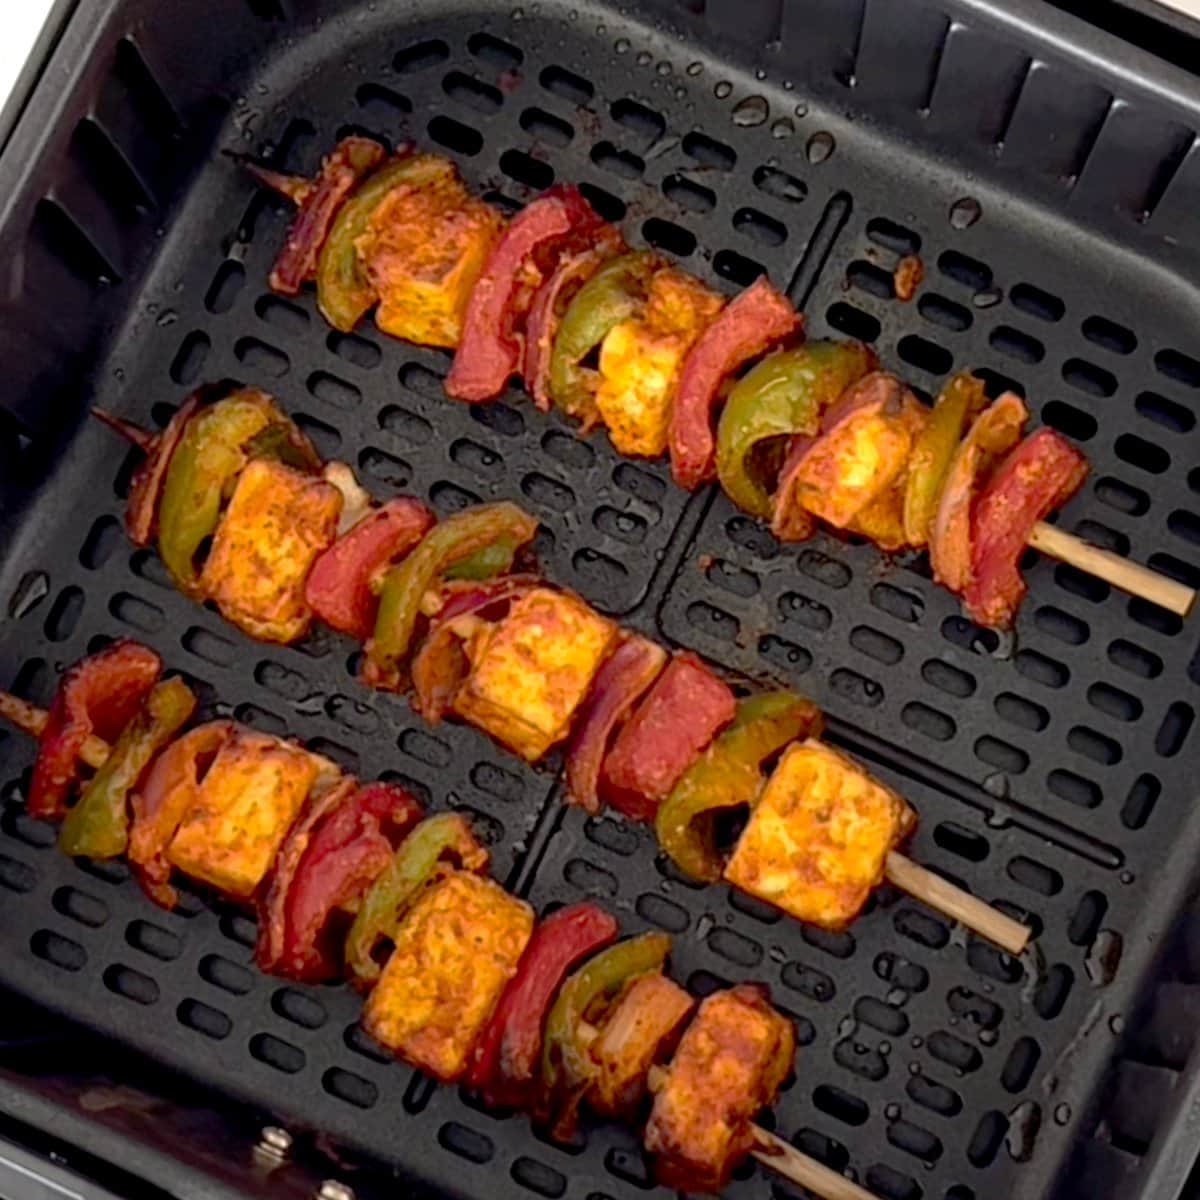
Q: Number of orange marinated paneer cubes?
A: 9